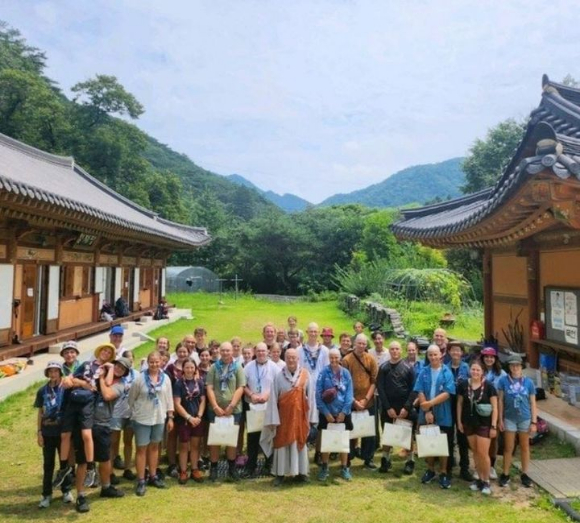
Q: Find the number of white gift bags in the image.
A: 6